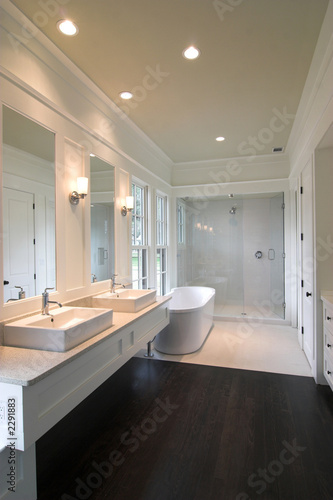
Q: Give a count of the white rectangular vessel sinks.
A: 2